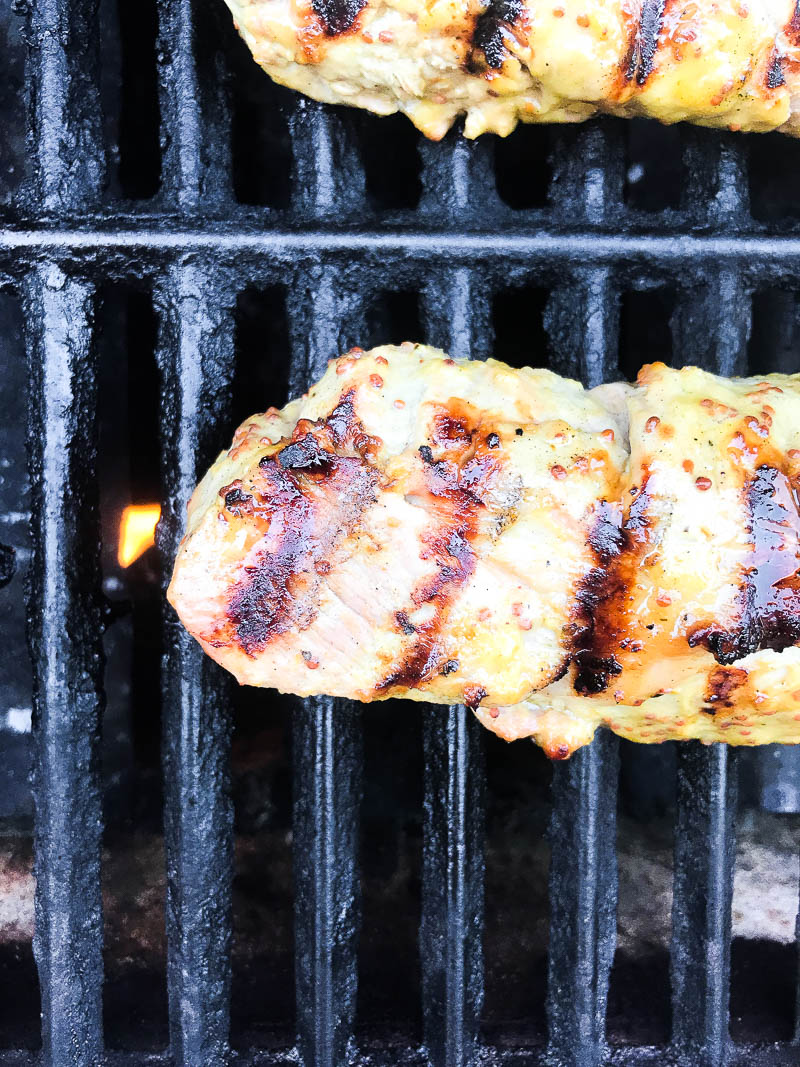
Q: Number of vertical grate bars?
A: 6